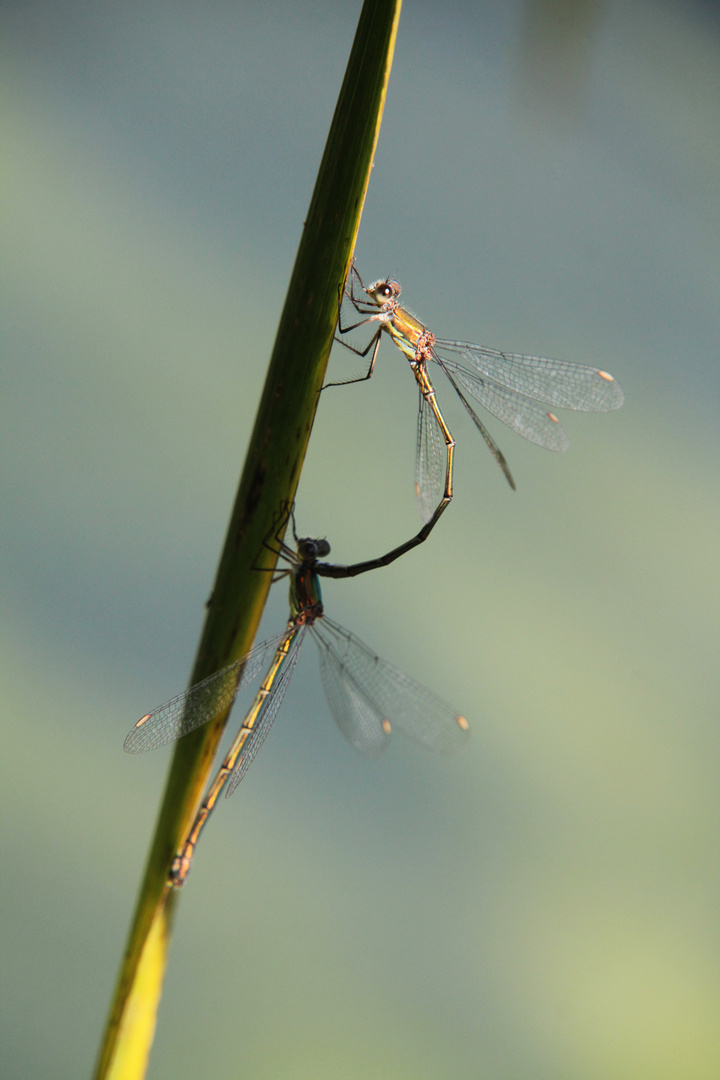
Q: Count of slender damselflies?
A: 2